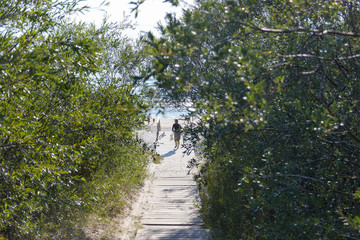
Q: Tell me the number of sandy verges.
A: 1